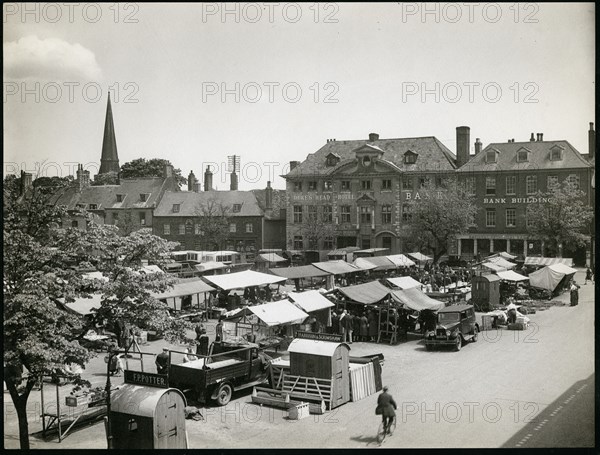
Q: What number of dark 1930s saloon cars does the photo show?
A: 1